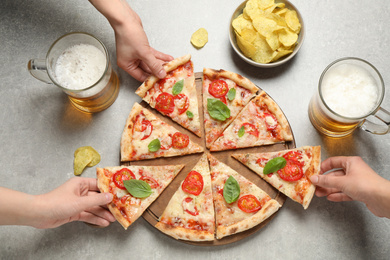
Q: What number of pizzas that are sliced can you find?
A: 1